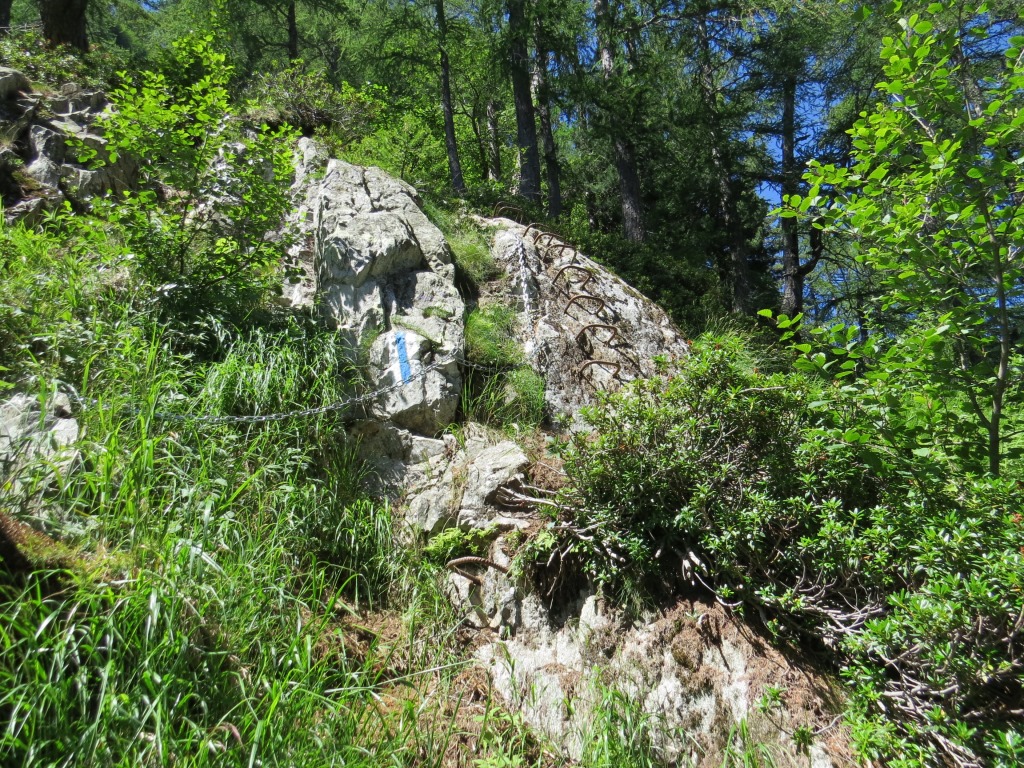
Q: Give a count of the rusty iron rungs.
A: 10